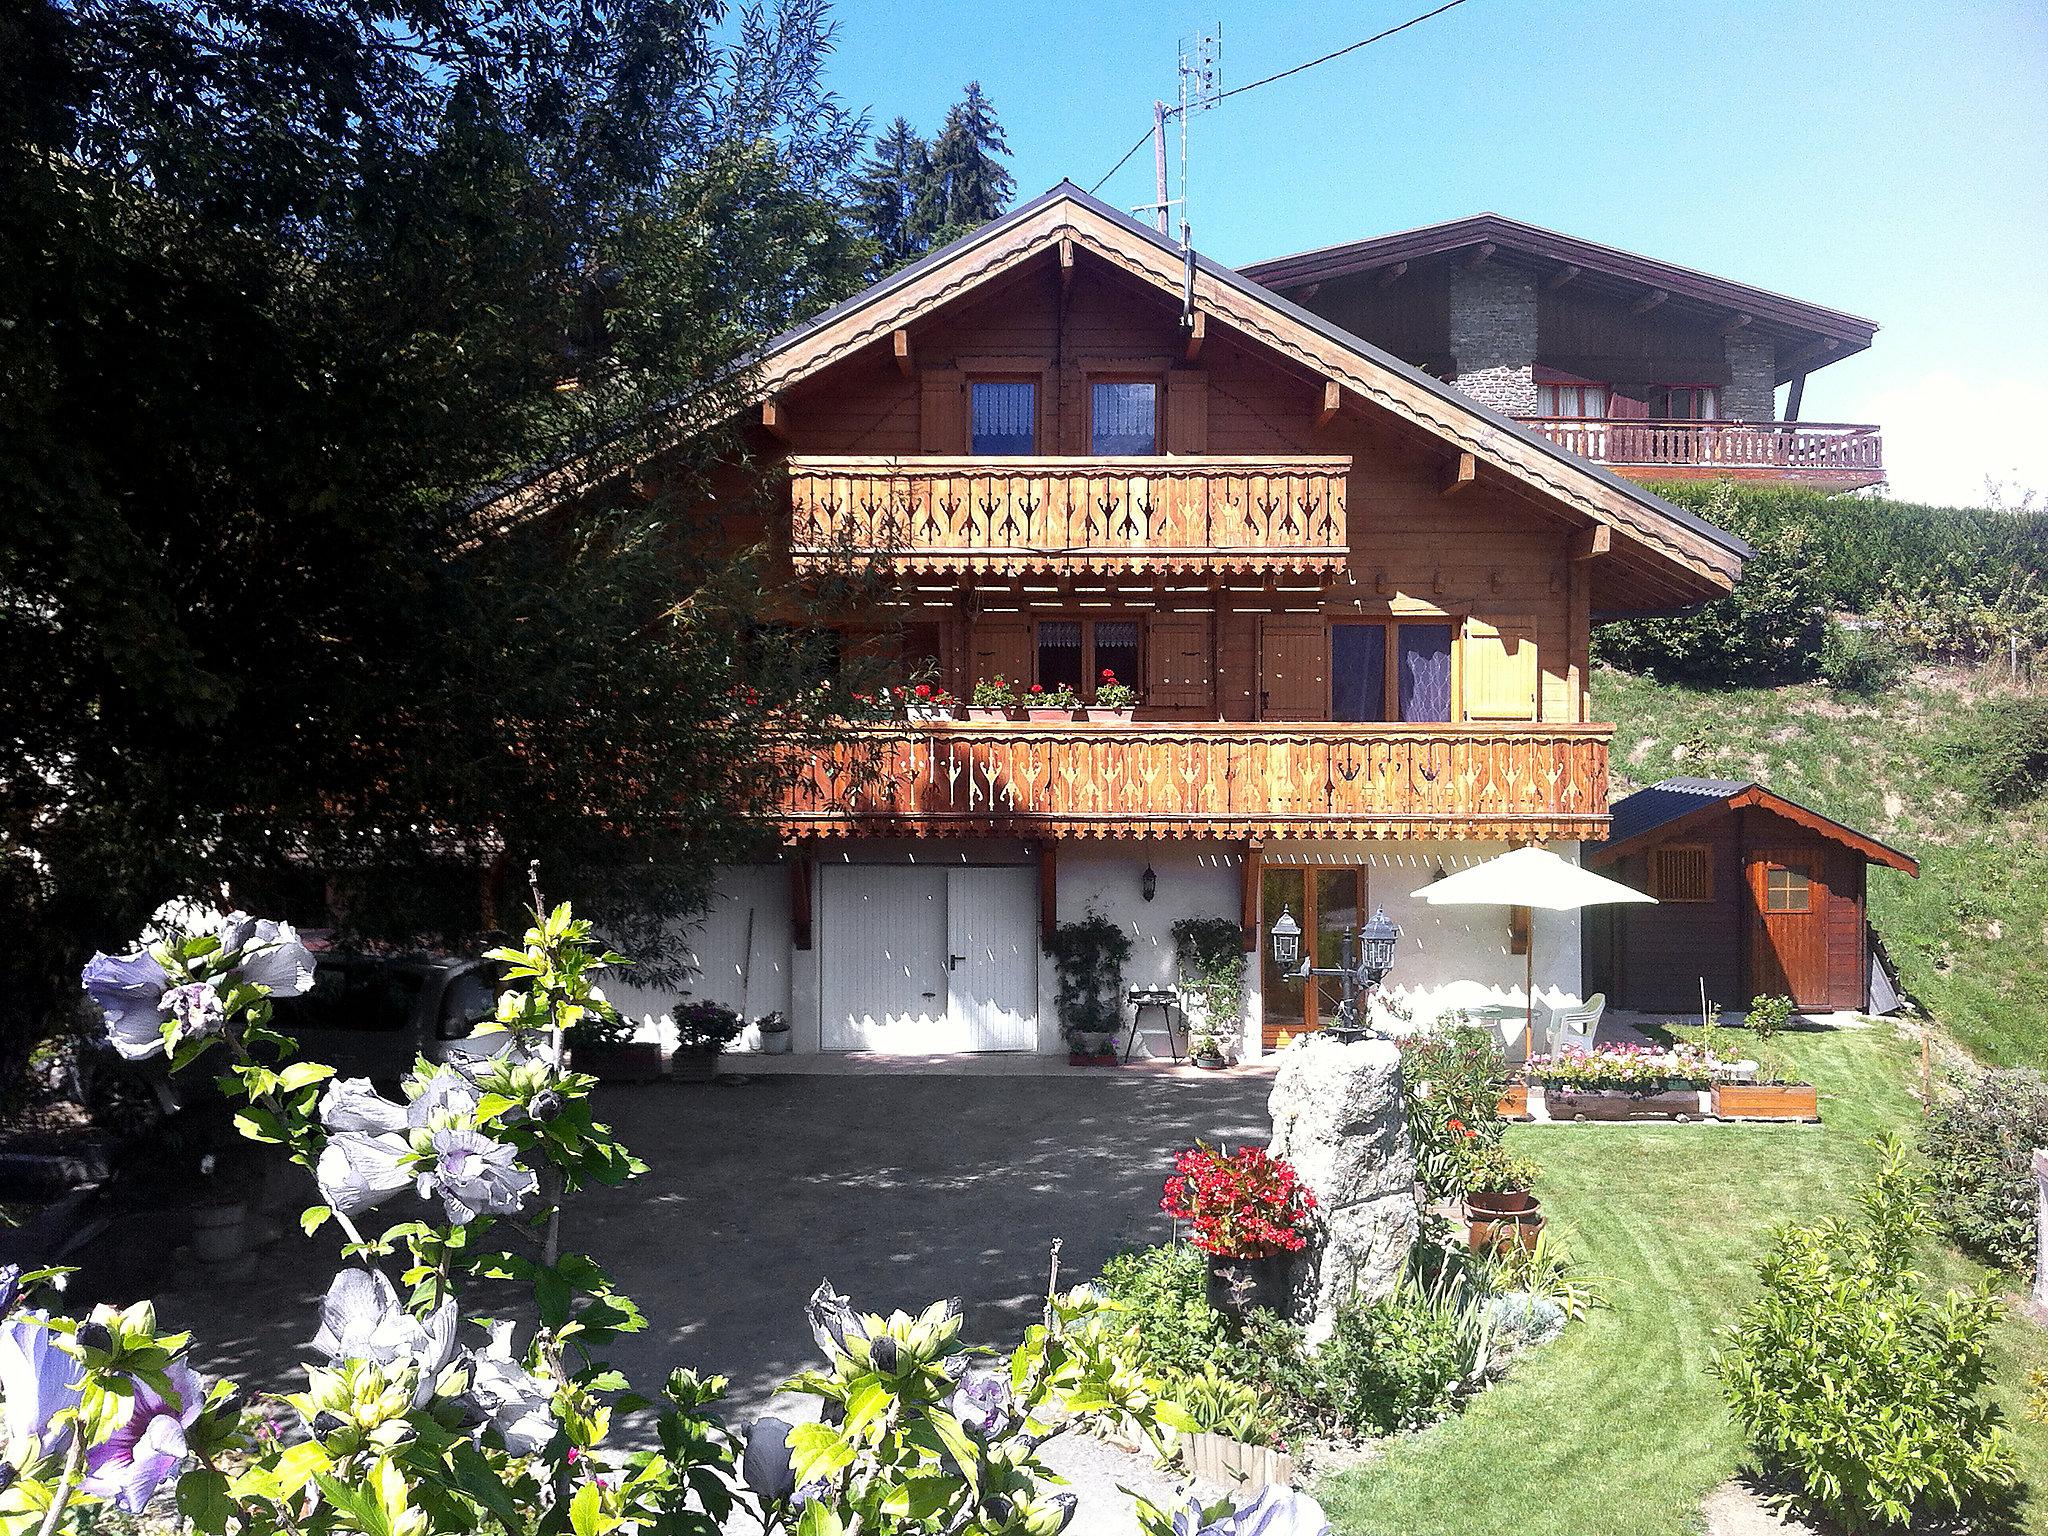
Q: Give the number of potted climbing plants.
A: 2